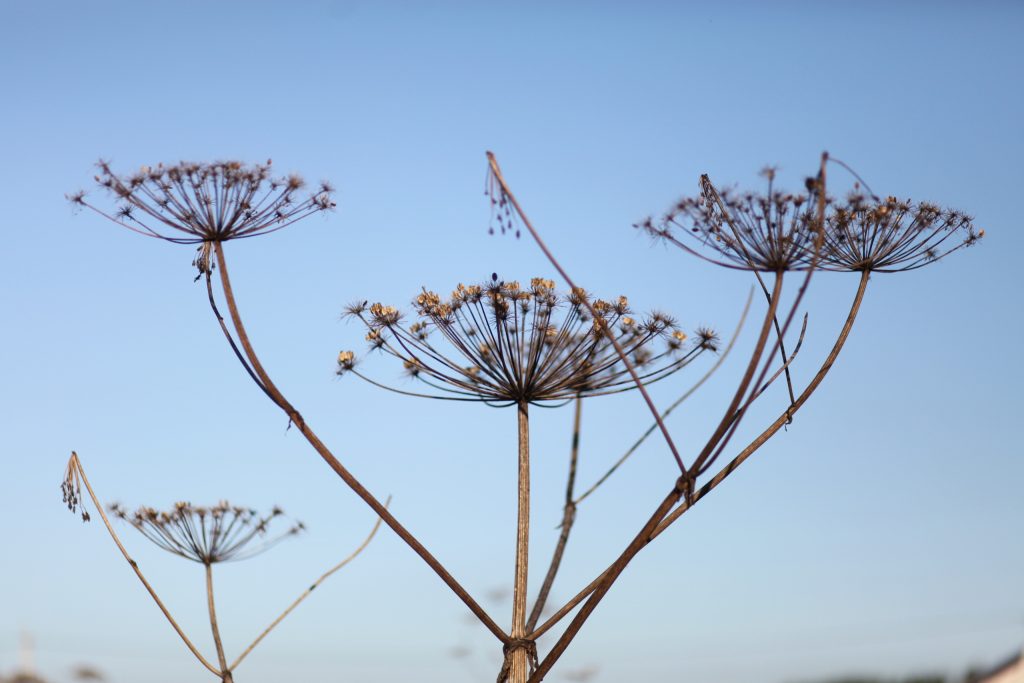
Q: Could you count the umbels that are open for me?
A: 5